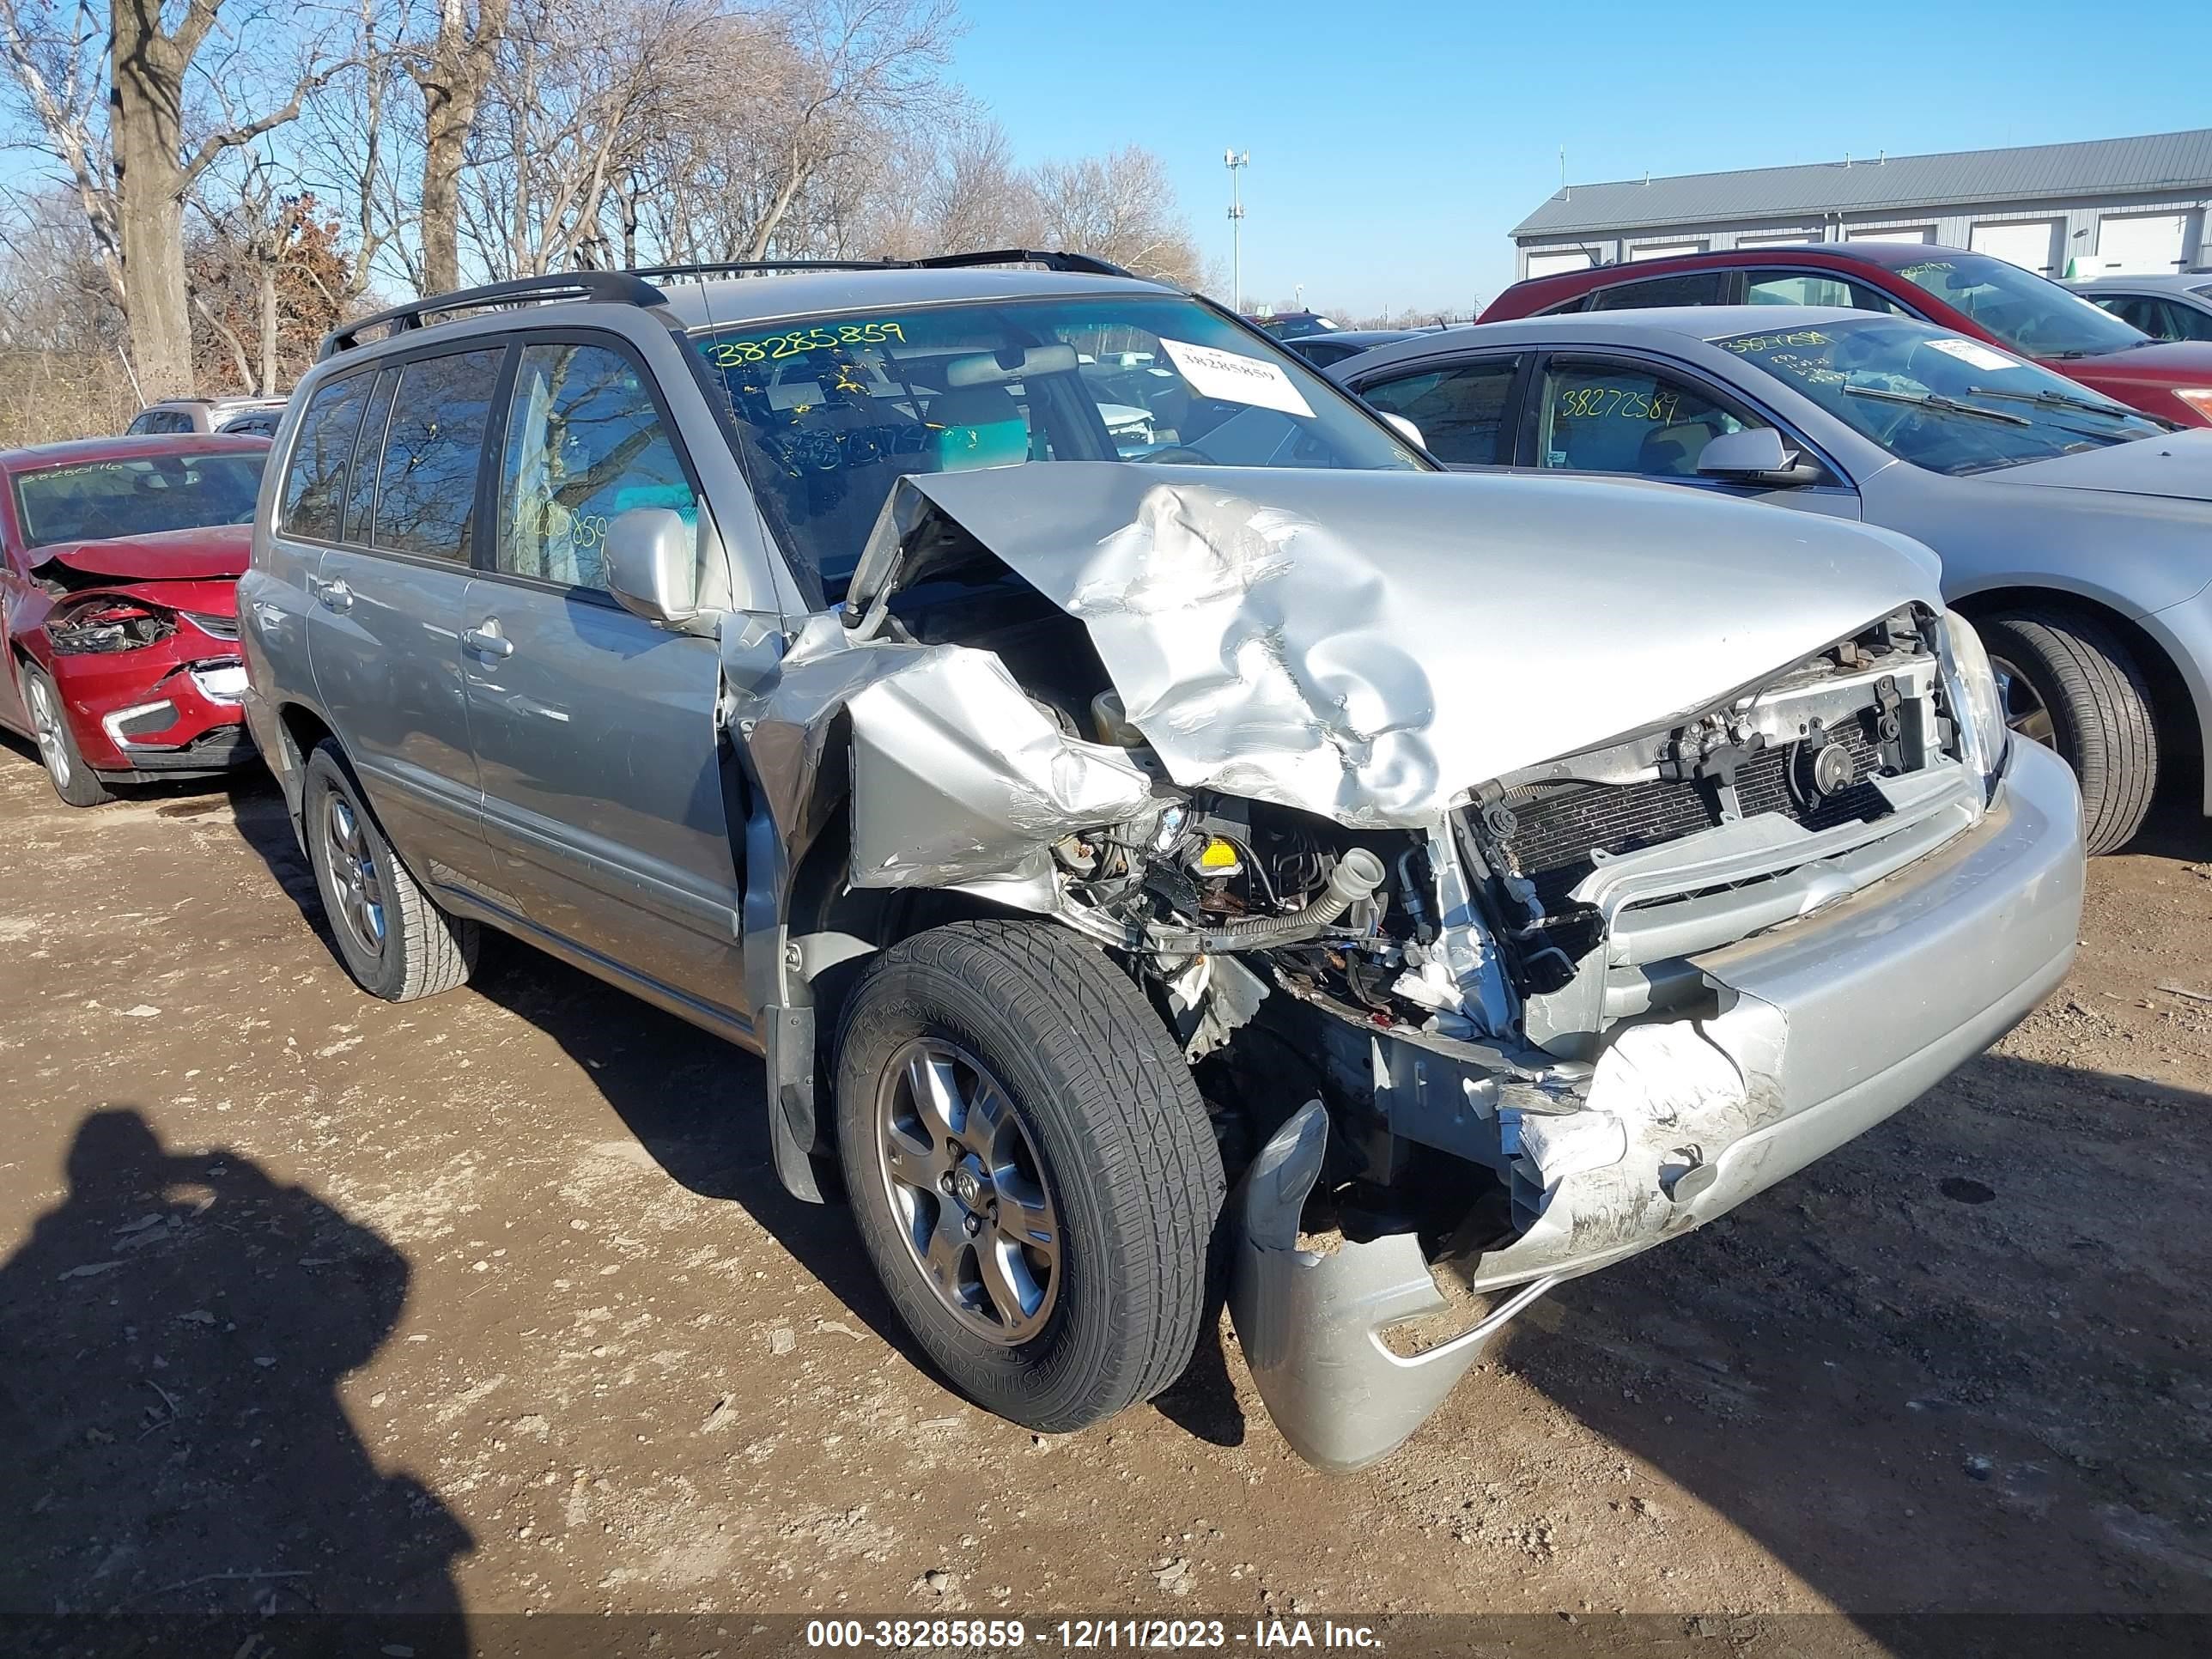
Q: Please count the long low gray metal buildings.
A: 1